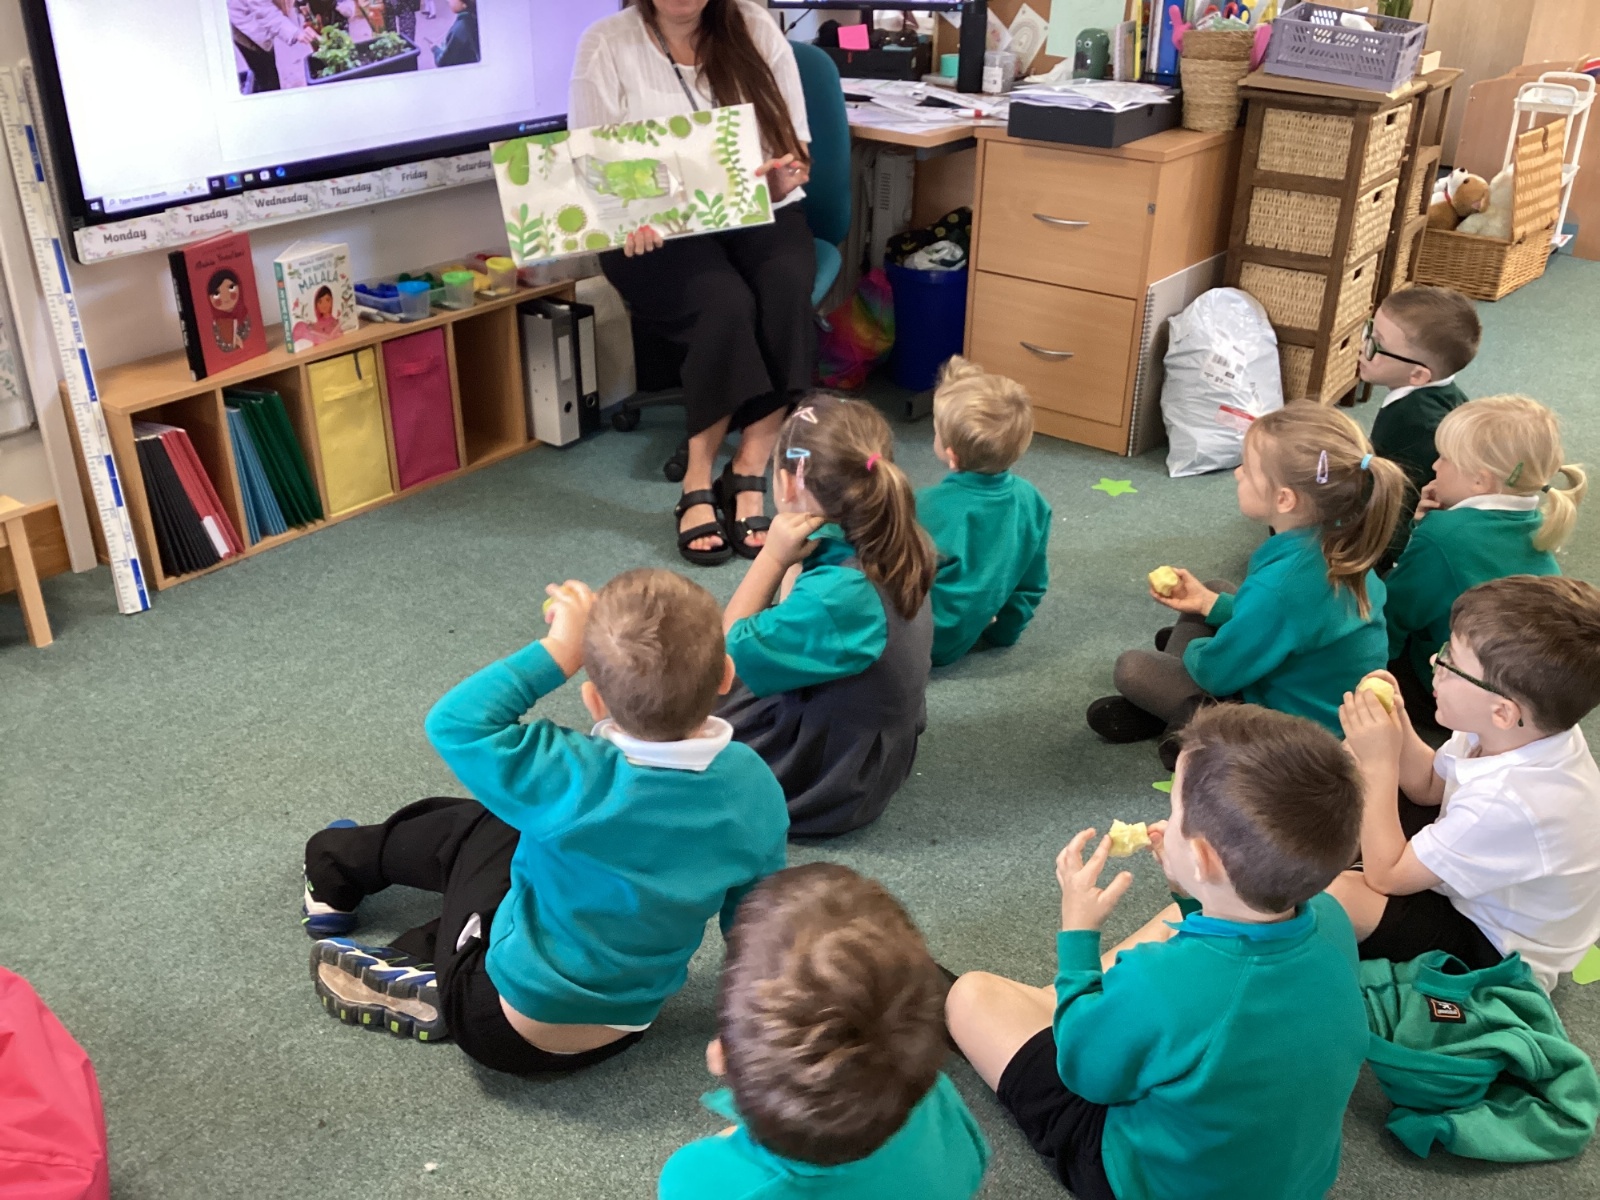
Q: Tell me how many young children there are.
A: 9